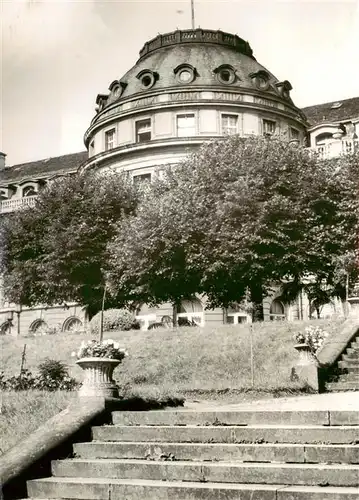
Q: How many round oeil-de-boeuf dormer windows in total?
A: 7